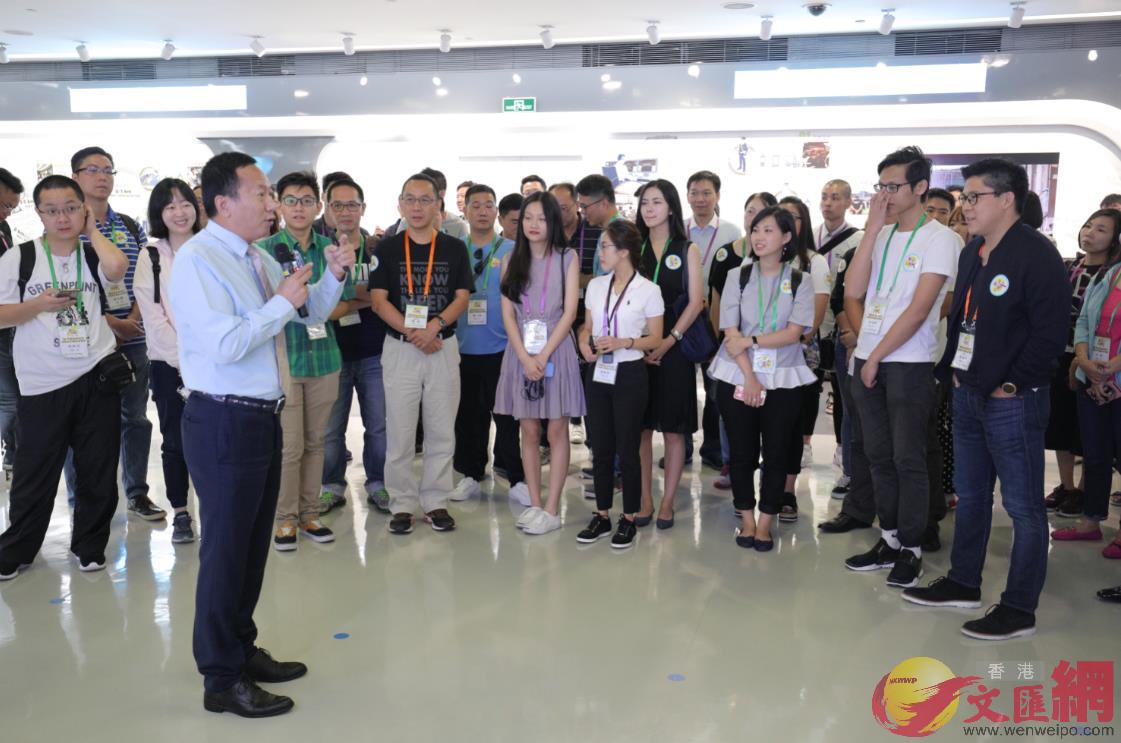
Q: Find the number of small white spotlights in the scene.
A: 11